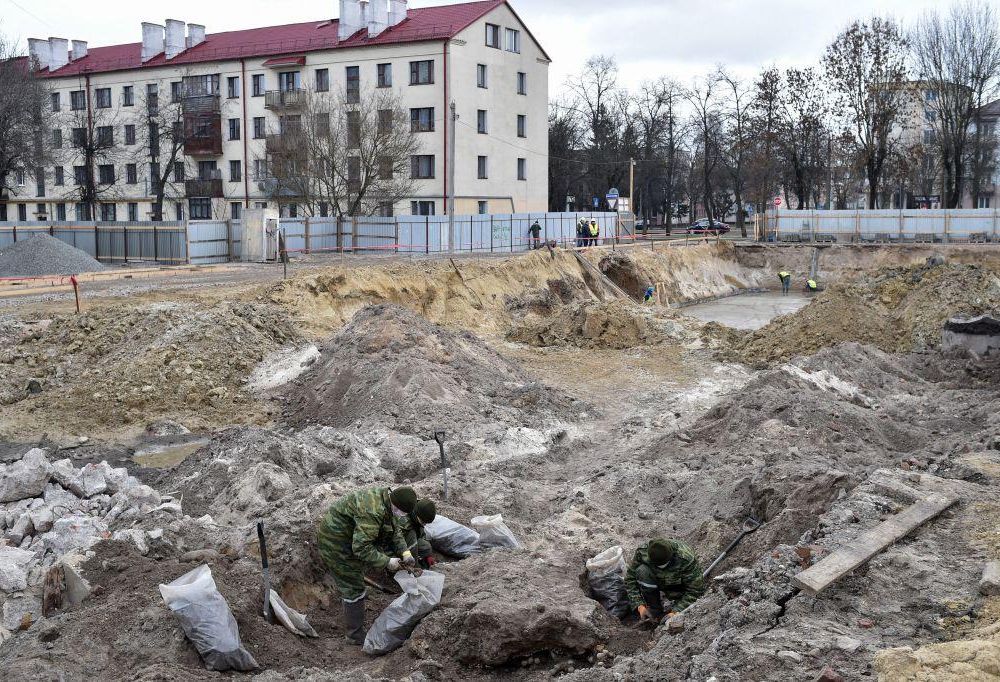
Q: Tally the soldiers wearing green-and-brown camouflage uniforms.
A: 3